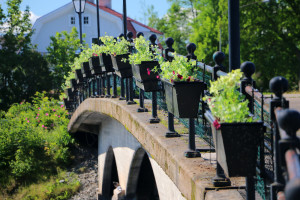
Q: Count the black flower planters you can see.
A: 11